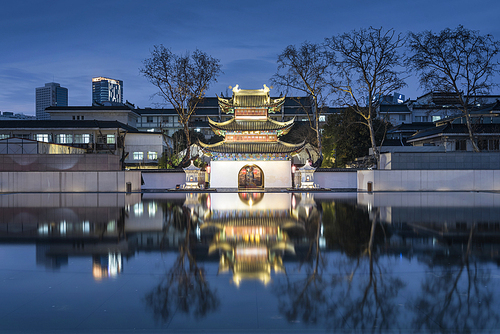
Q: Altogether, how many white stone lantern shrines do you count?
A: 2